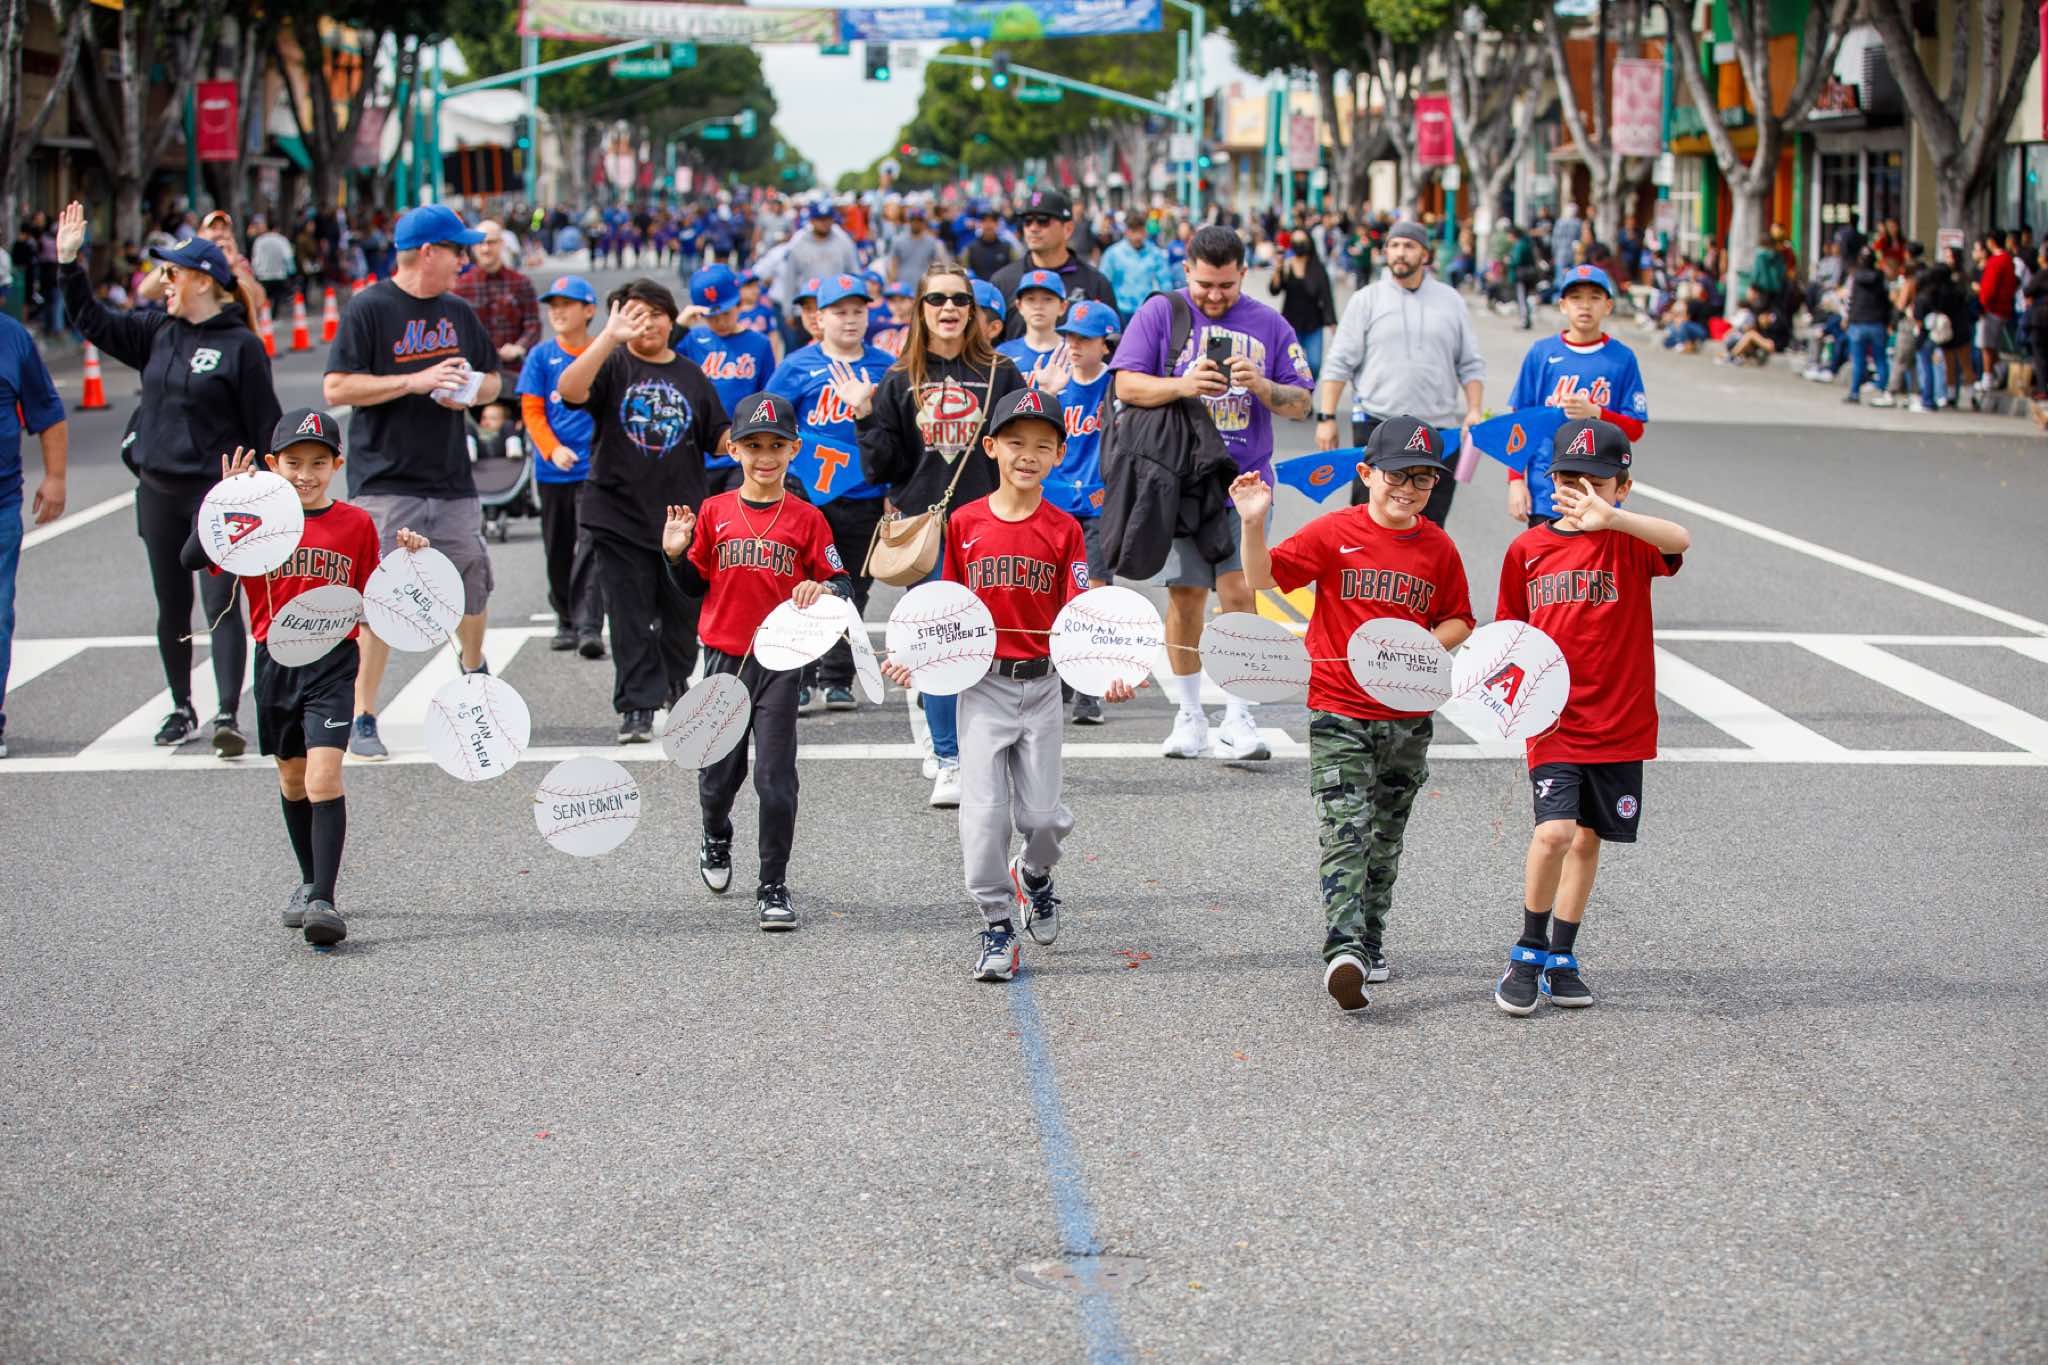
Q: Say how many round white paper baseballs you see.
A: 13